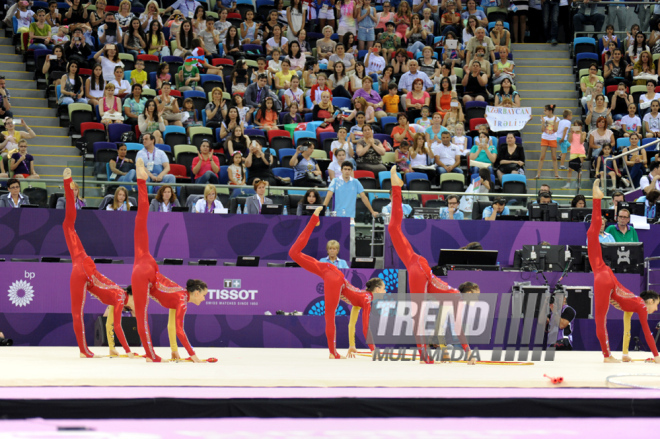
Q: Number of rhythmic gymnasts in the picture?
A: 5